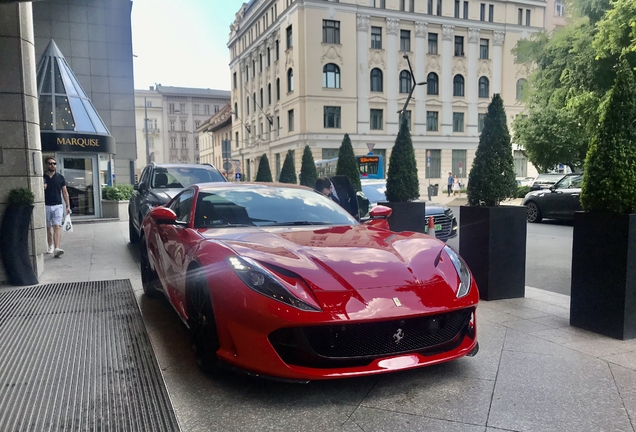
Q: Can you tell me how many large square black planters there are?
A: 3